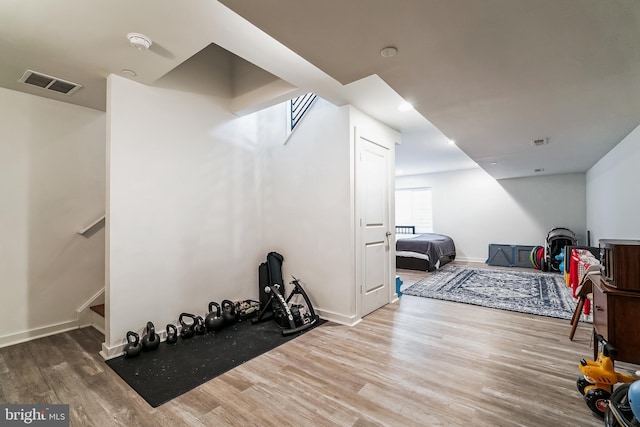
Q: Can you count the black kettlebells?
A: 7